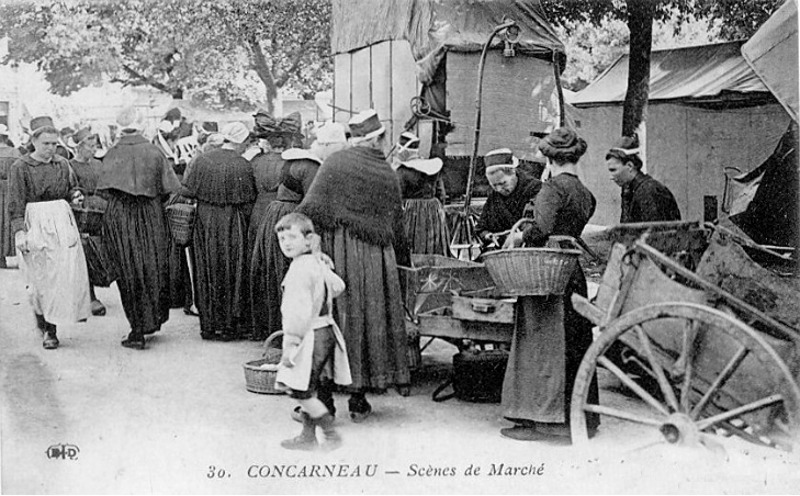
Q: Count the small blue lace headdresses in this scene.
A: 0